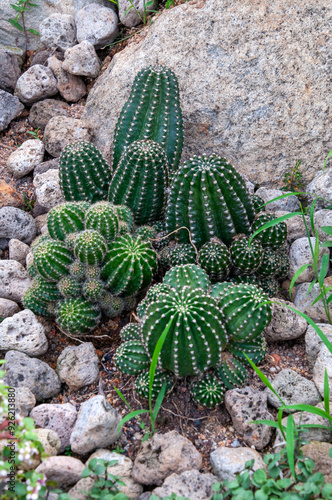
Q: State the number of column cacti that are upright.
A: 4